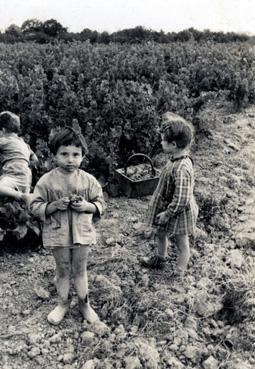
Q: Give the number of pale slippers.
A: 2